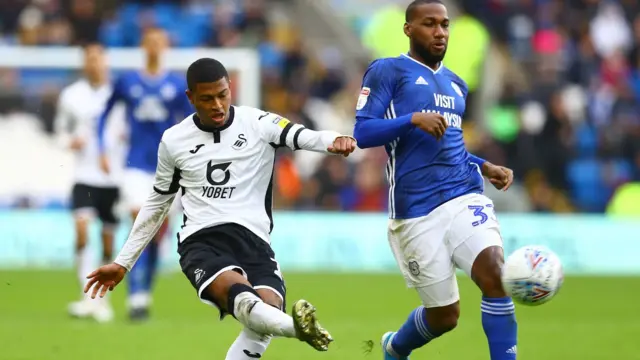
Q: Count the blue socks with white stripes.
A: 2